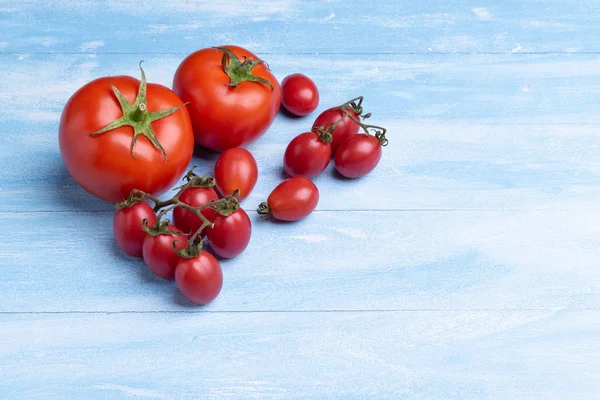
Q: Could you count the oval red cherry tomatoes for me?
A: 11